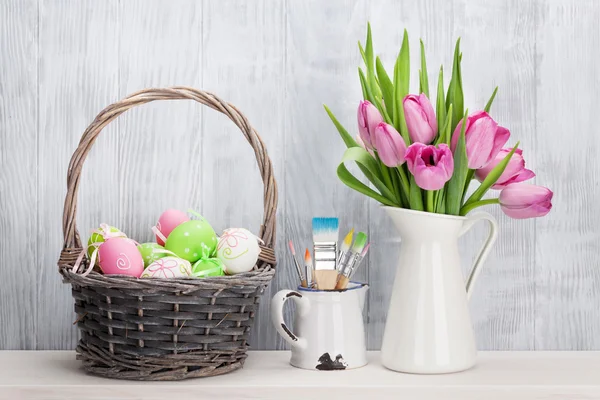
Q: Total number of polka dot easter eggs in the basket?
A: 1